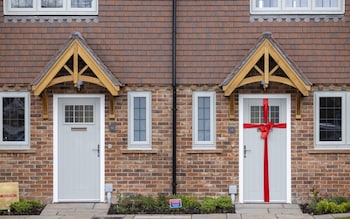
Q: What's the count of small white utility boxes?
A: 2